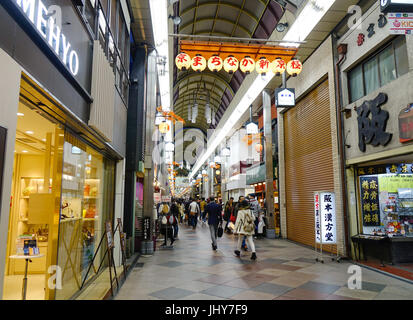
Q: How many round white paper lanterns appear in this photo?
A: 8